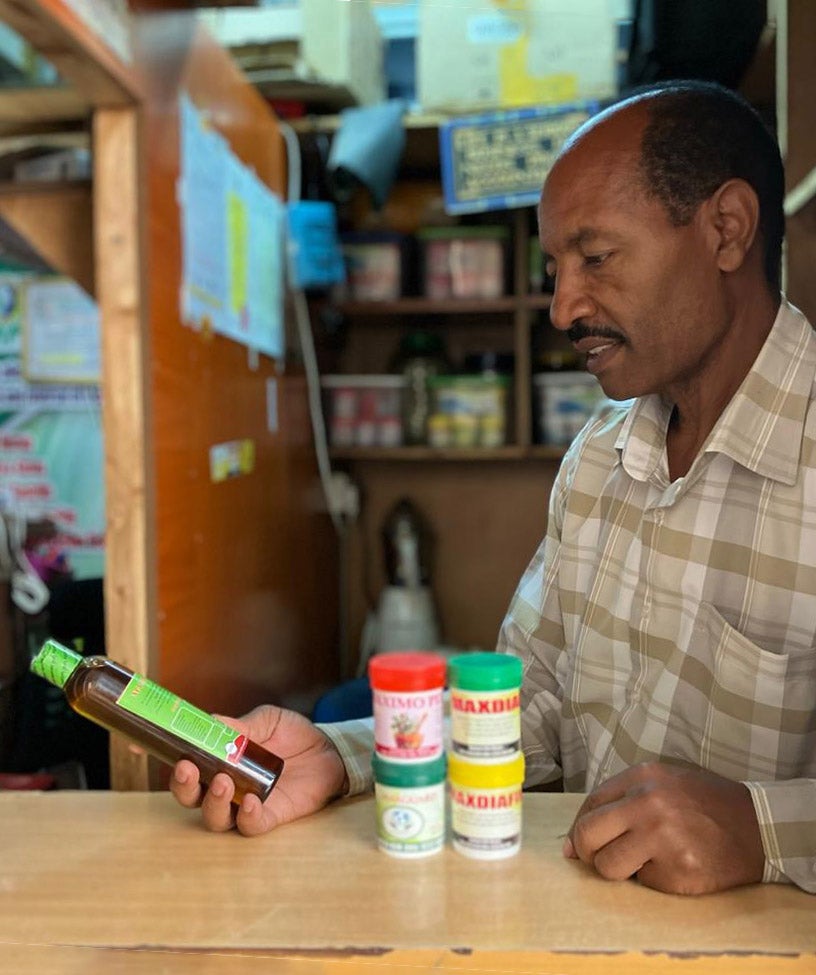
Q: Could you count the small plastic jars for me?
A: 4